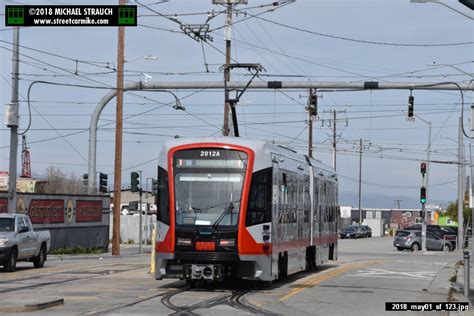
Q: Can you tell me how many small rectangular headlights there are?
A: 2